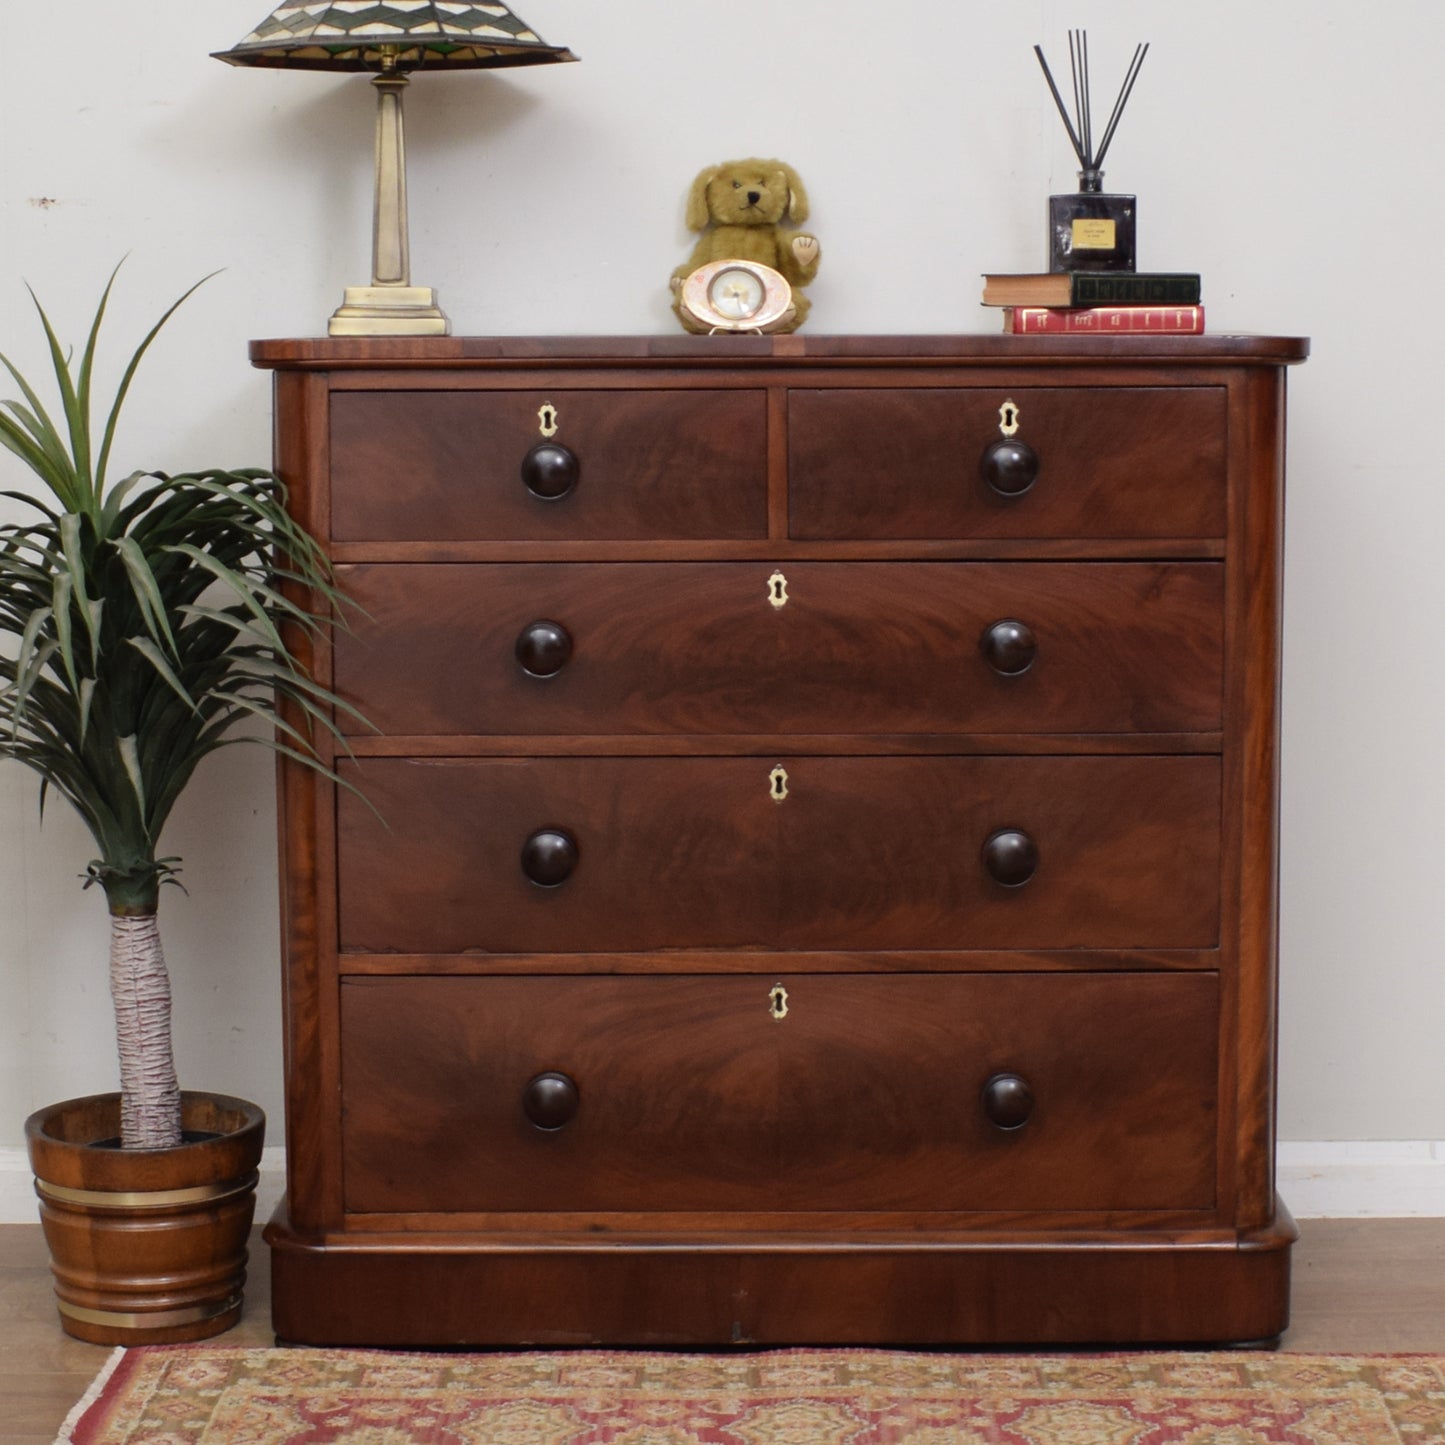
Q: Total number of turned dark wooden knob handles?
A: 8